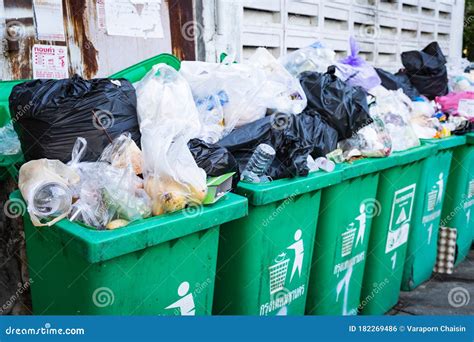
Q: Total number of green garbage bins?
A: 6